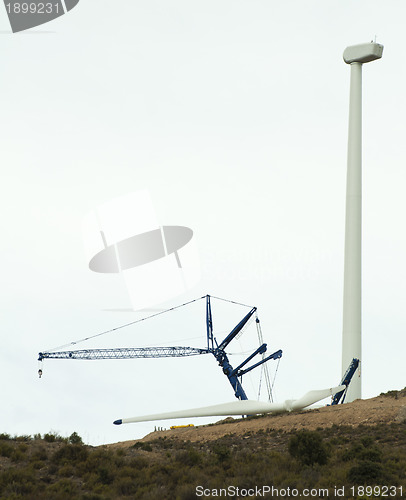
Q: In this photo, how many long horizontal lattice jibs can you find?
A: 1